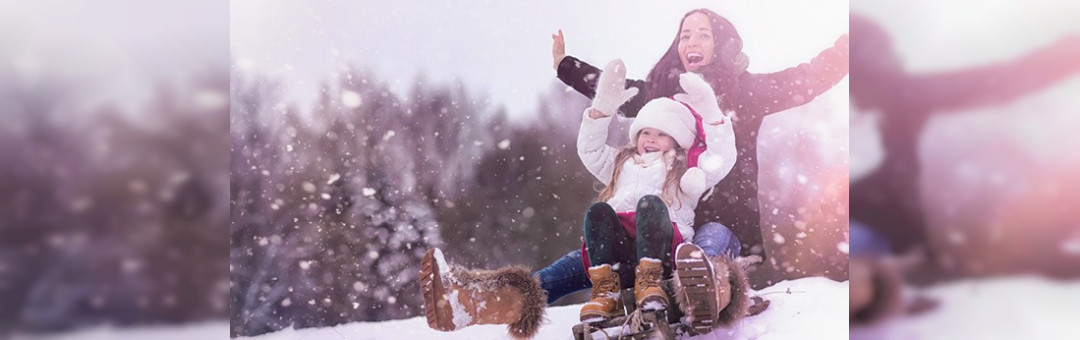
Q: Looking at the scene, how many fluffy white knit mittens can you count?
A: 2